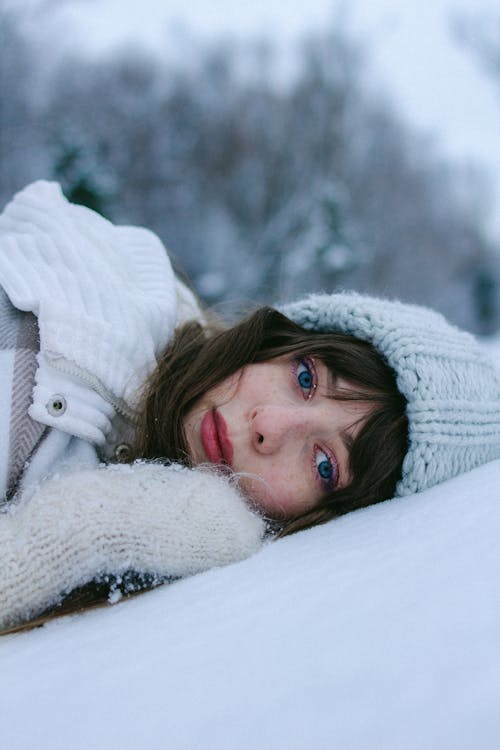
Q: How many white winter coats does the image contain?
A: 1